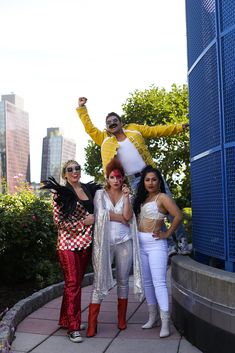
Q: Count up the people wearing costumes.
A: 4